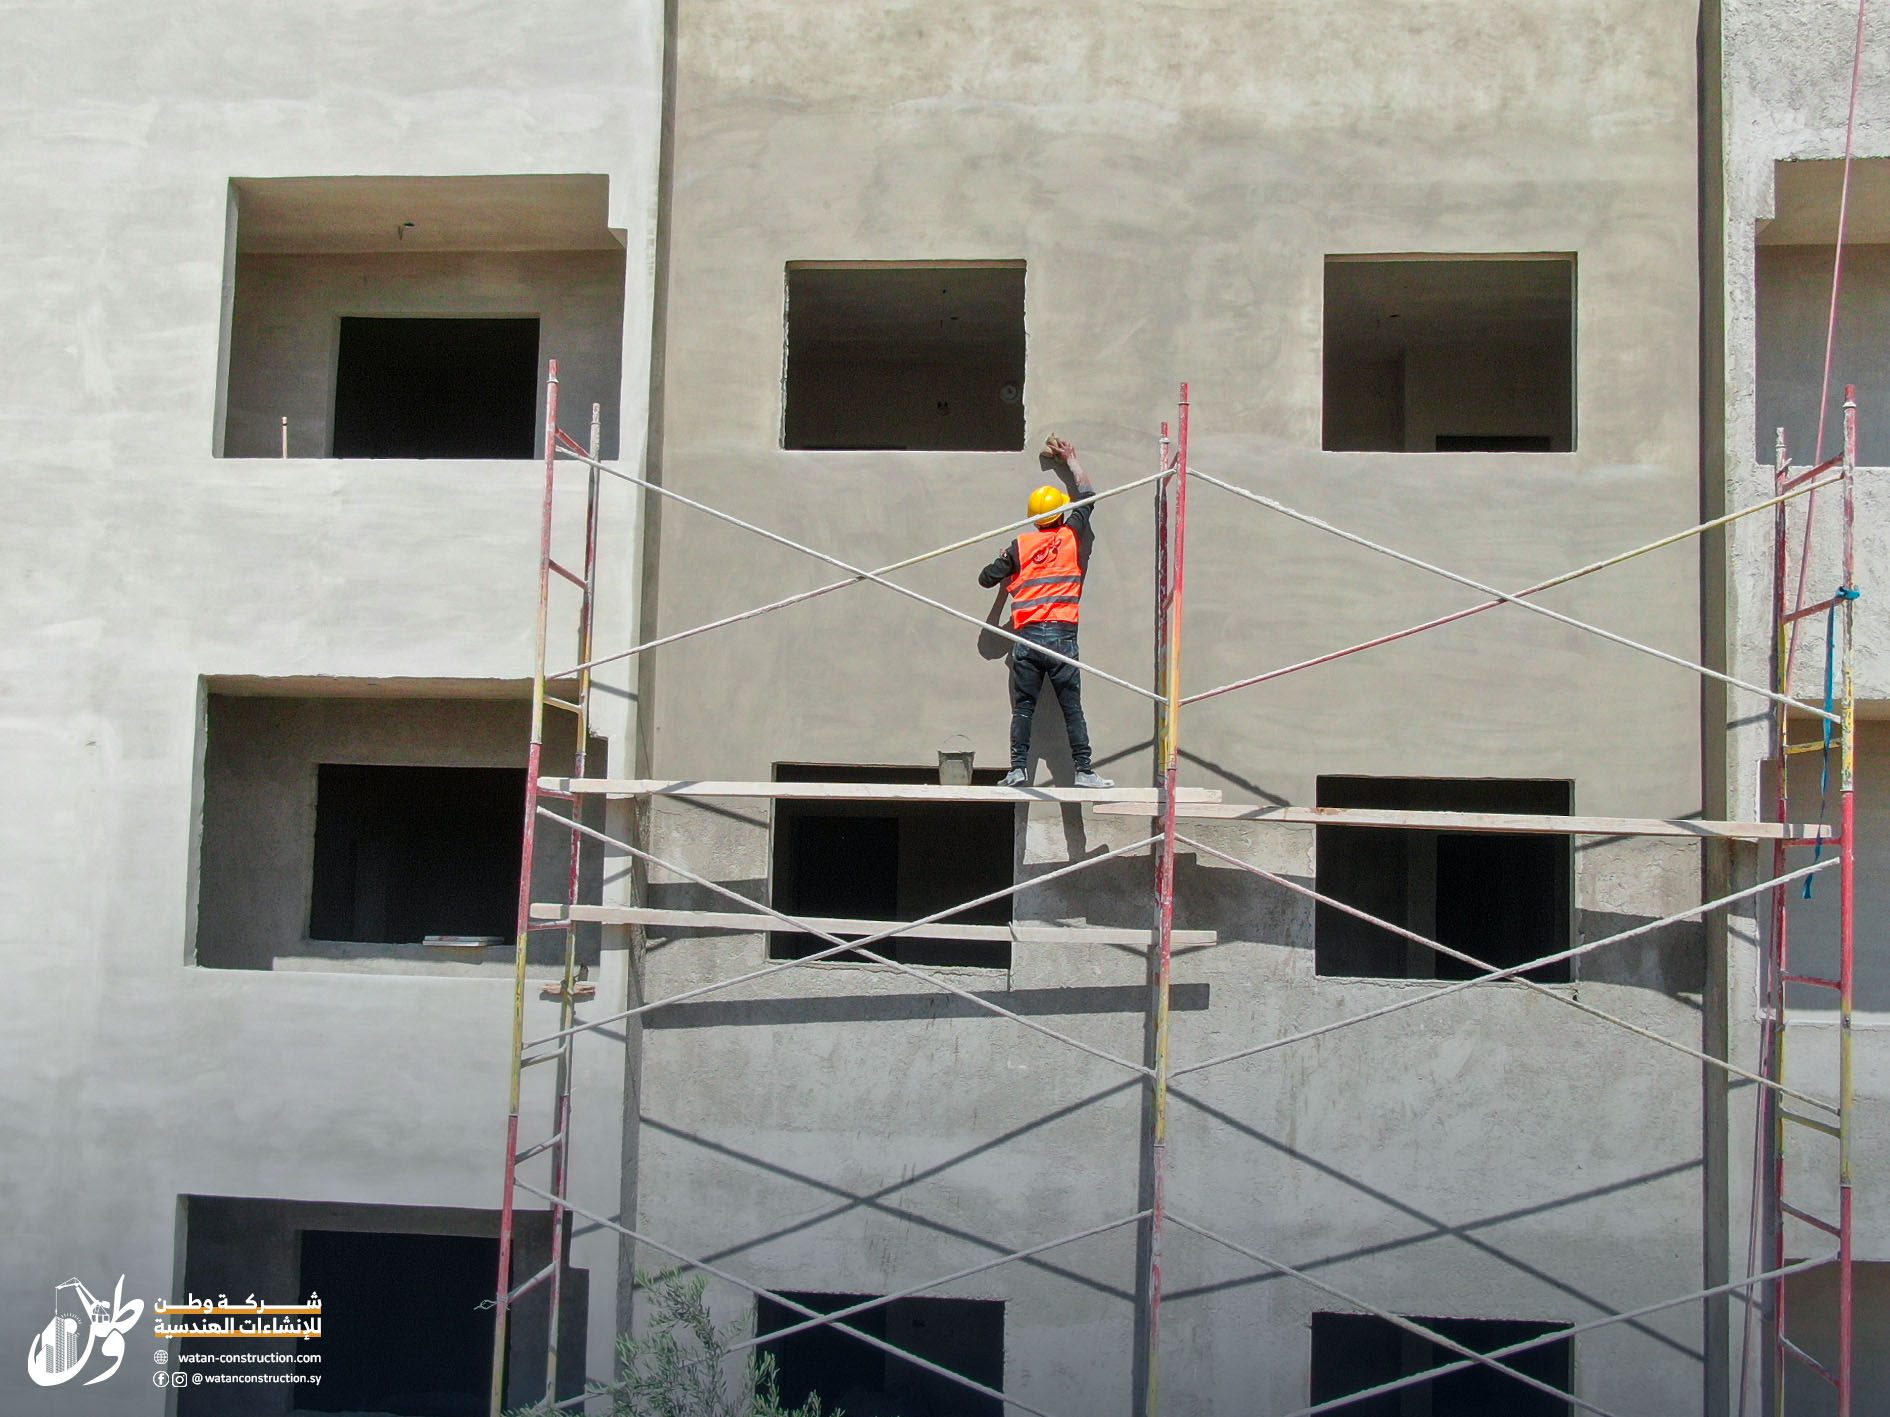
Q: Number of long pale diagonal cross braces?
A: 12